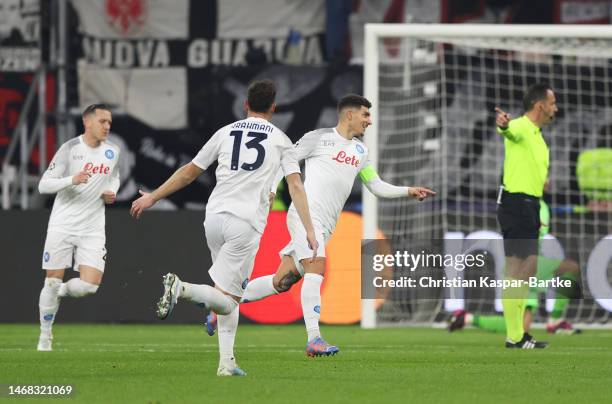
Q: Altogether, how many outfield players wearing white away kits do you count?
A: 3